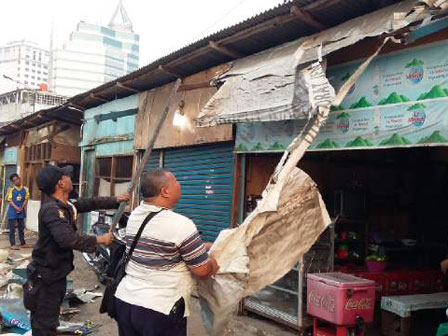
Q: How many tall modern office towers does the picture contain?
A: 2